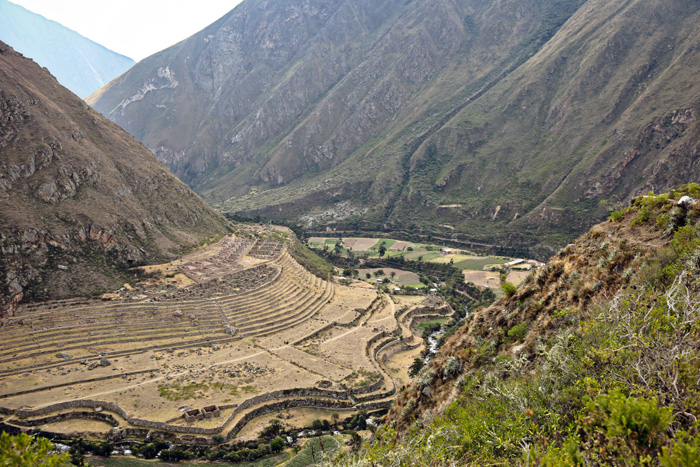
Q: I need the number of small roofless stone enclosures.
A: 2